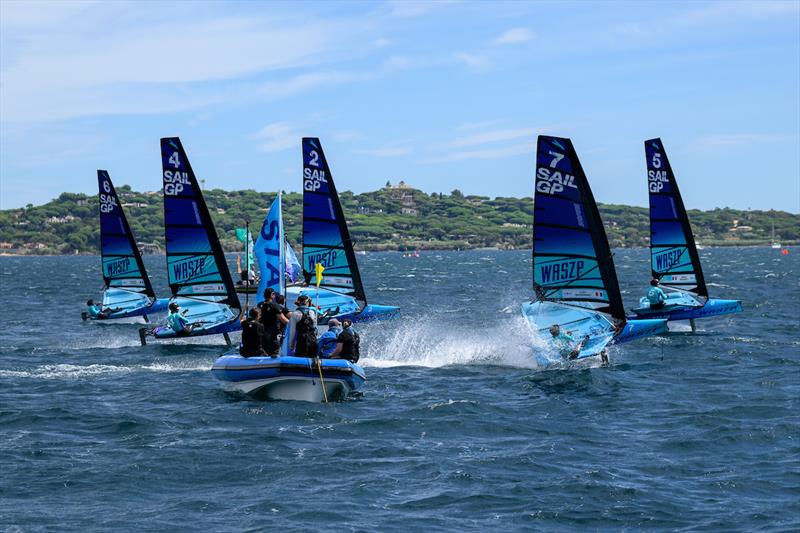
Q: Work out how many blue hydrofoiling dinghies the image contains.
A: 5